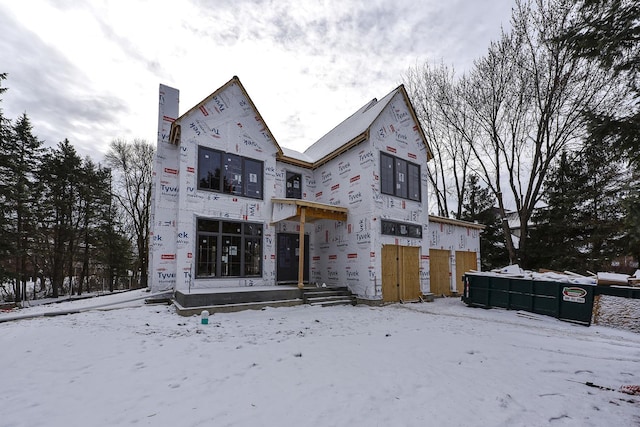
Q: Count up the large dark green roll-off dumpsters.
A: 1